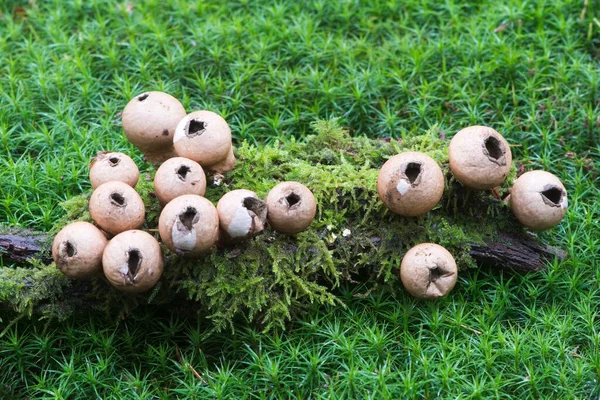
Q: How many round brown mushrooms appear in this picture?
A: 14